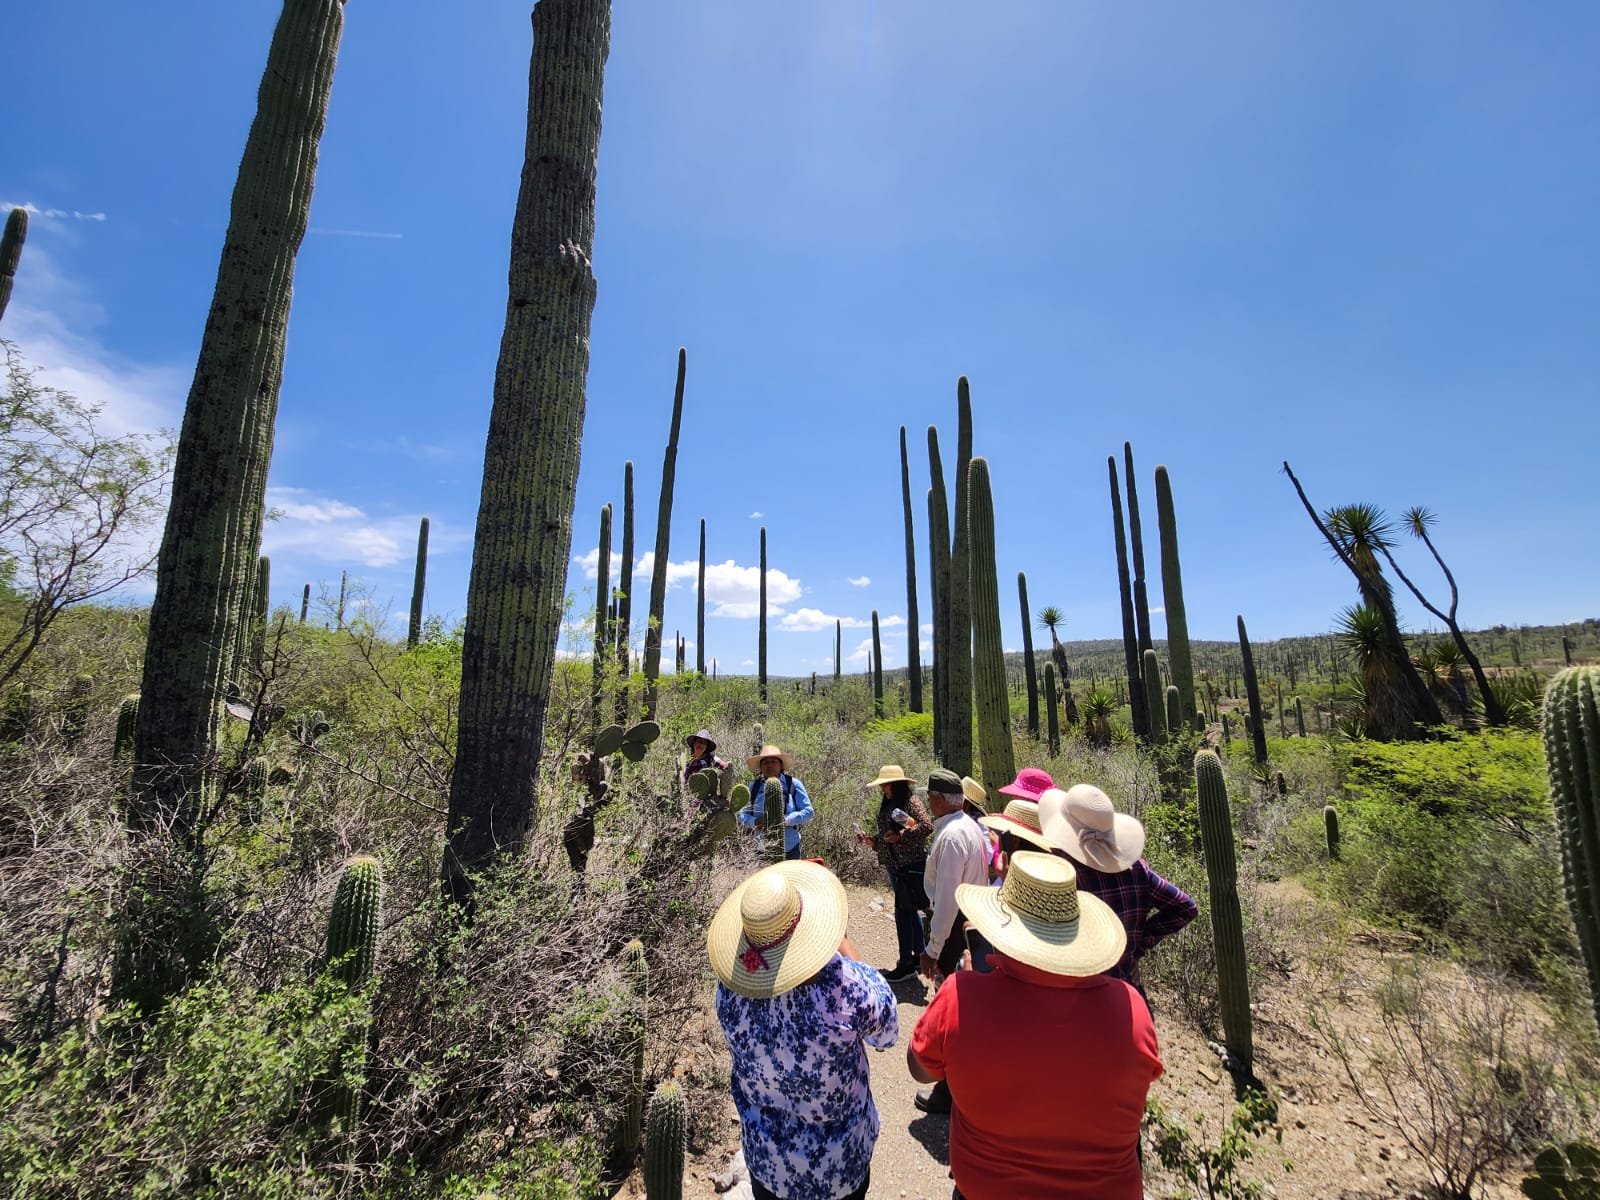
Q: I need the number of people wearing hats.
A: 10